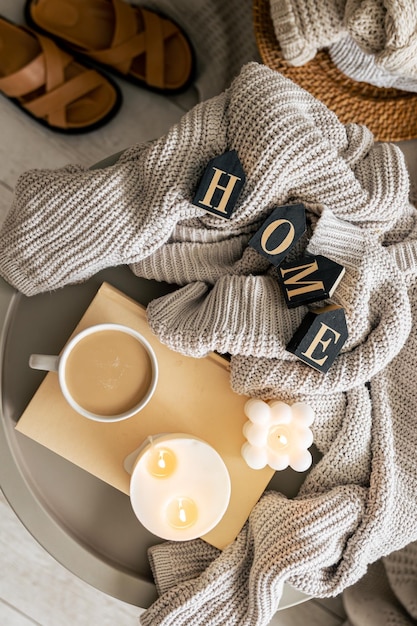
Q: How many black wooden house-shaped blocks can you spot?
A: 4